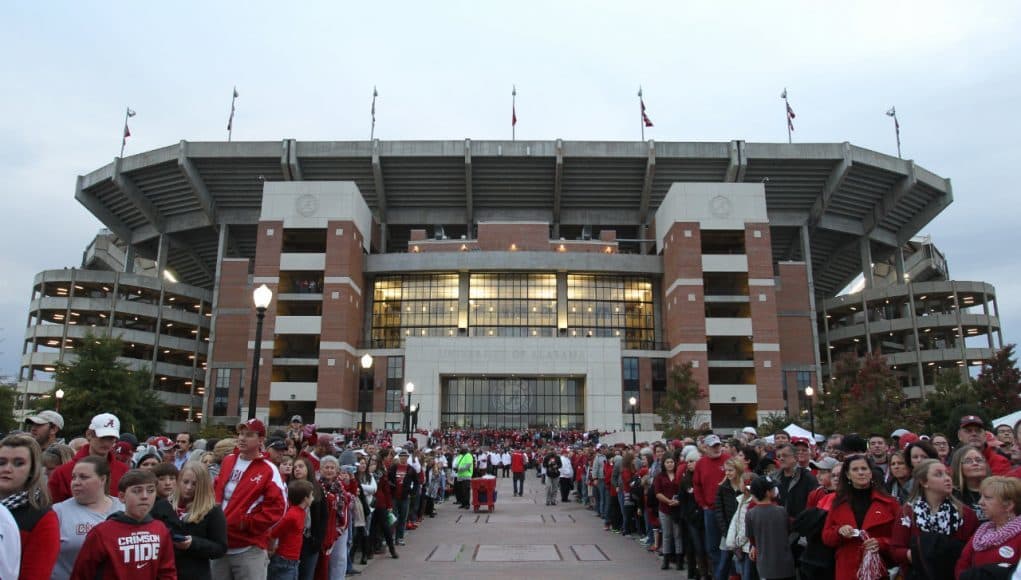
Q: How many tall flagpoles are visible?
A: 7